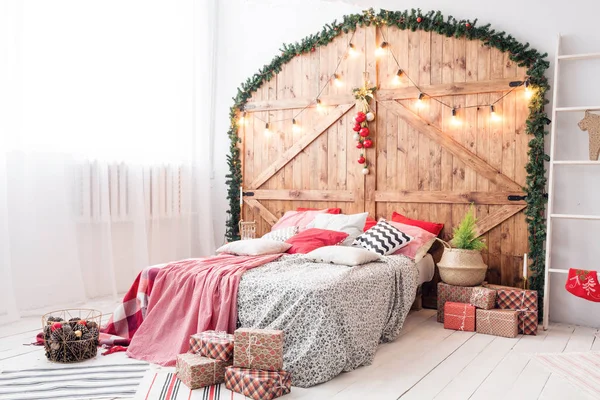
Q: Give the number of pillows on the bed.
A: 11